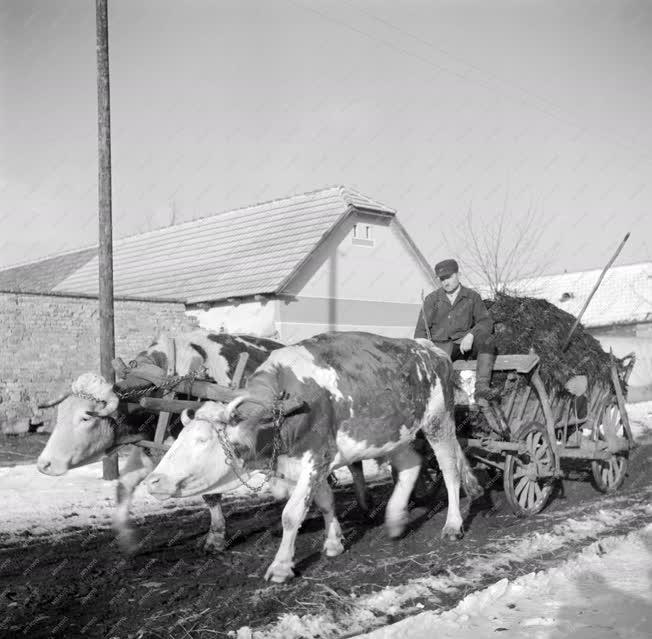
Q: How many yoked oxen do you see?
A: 2